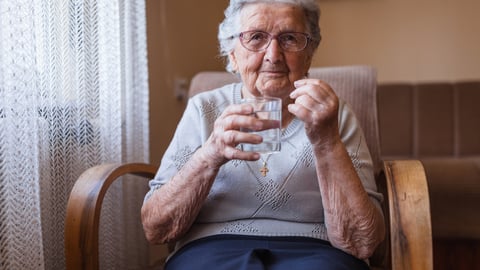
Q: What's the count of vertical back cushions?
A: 3